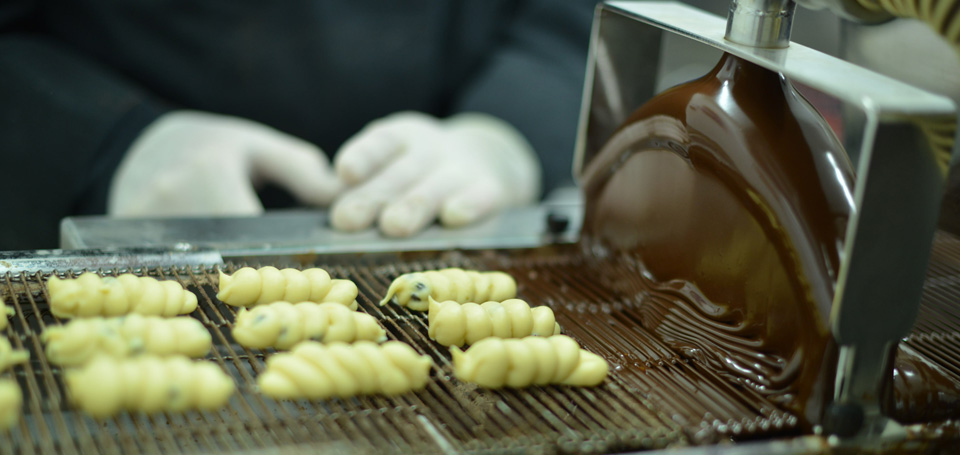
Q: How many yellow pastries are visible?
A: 12